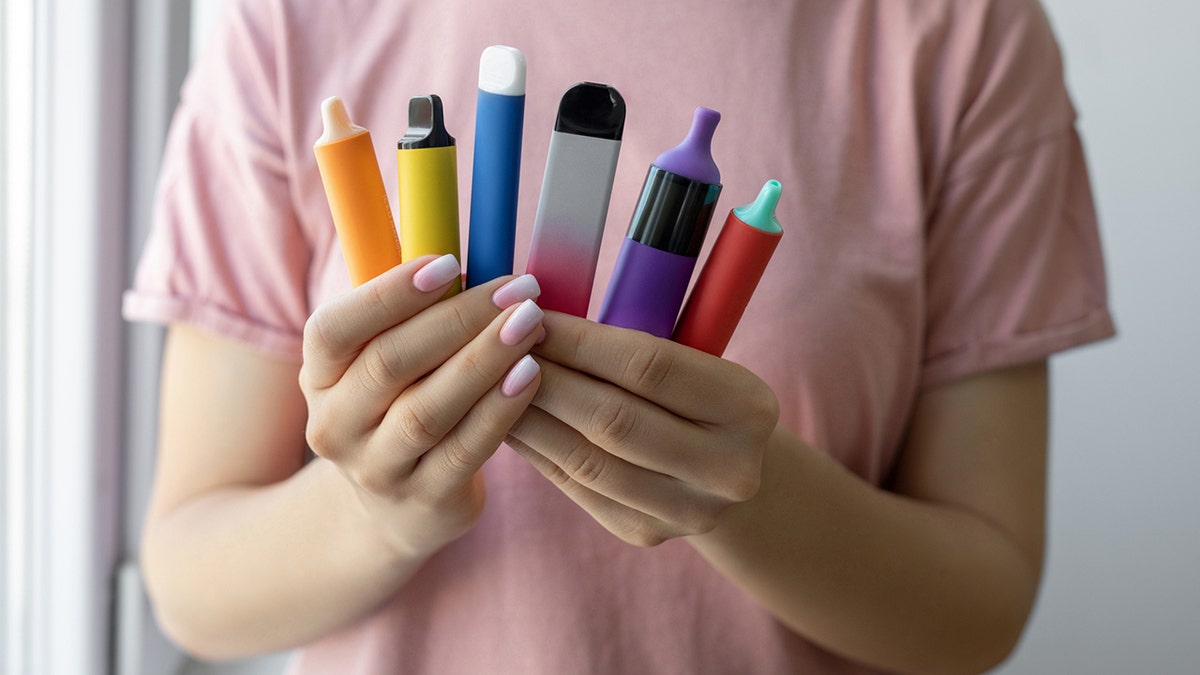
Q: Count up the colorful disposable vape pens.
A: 6